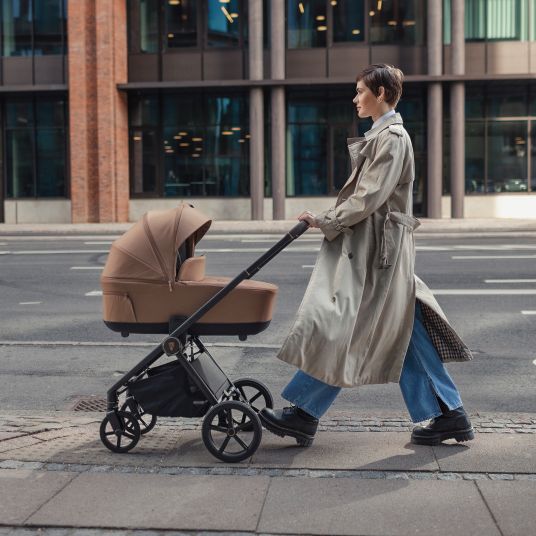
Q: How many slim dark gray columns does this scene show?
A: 4